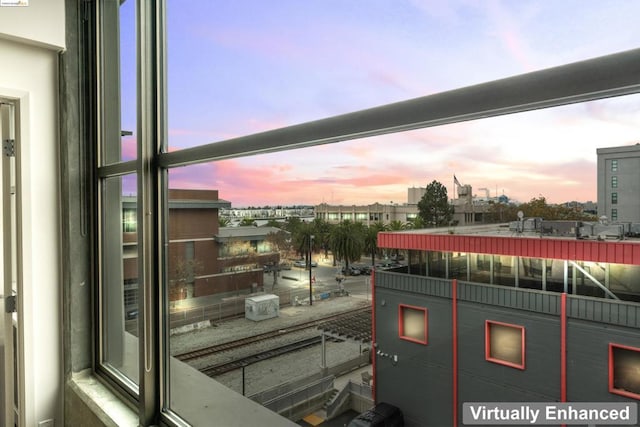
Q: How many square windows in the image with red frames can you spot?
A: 3